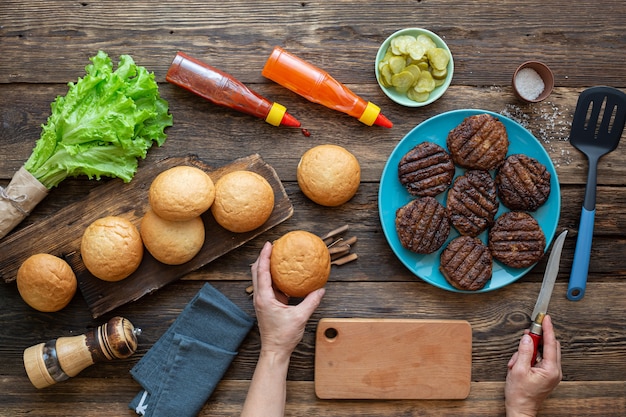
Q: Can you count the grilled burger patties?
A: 7